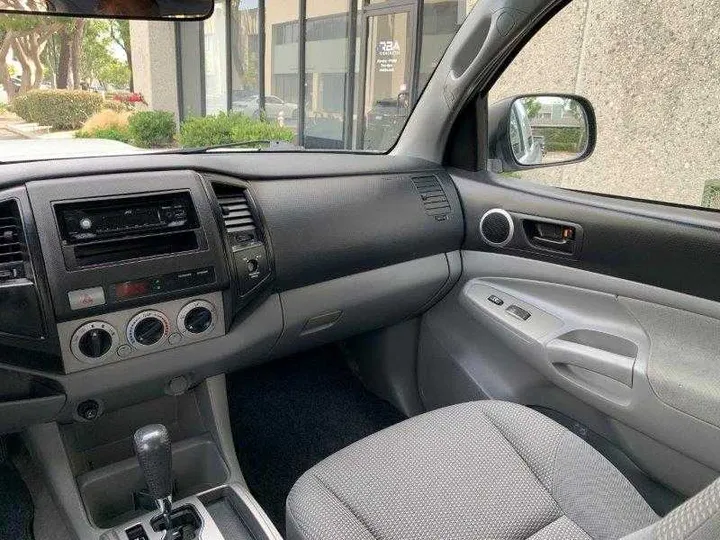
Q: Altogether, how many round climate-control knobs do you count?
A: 3